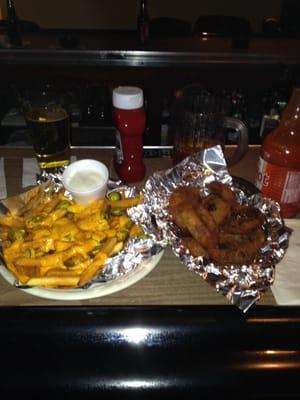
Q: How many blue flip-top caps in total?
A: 0